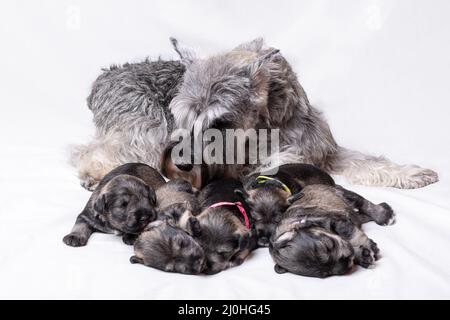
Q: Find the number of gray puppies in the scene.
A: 5